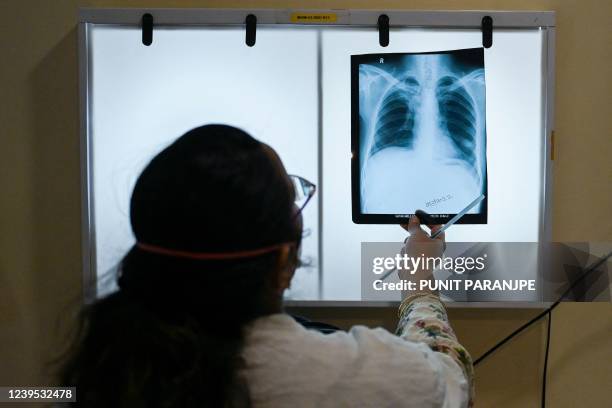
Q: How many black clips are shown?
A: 4